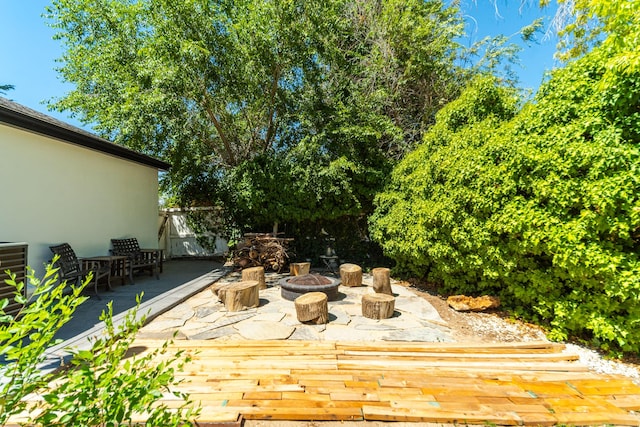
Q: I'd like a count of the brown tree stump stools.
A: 7